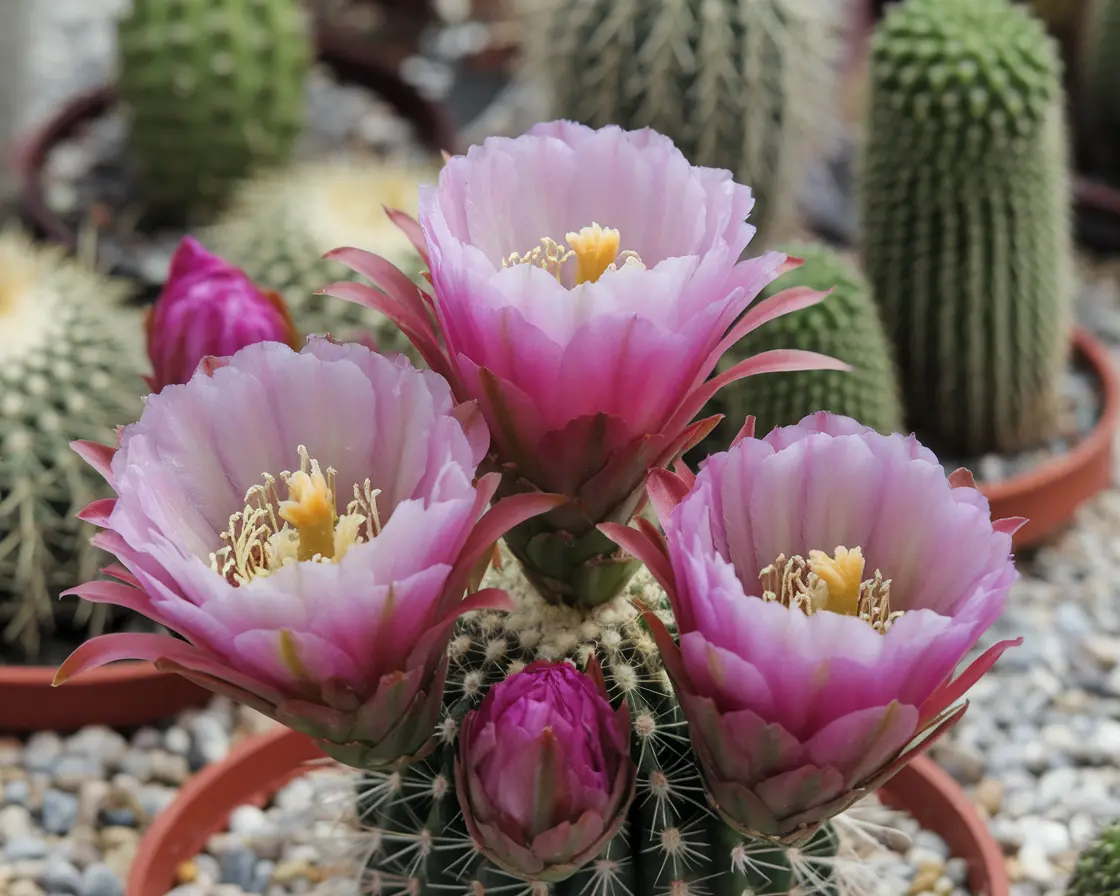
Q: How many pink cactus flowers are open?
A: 3